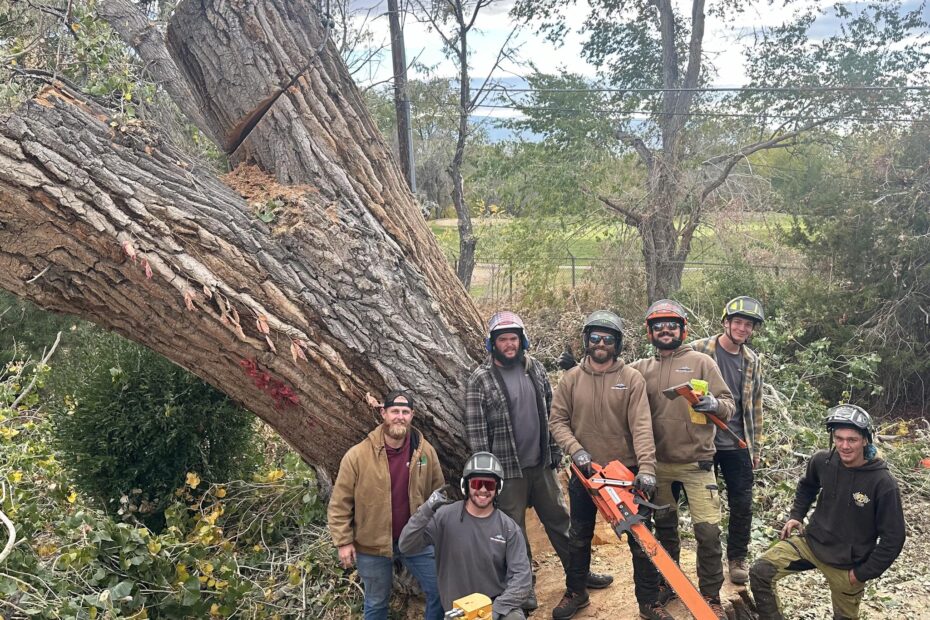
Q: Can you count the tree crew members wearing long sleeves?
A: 7